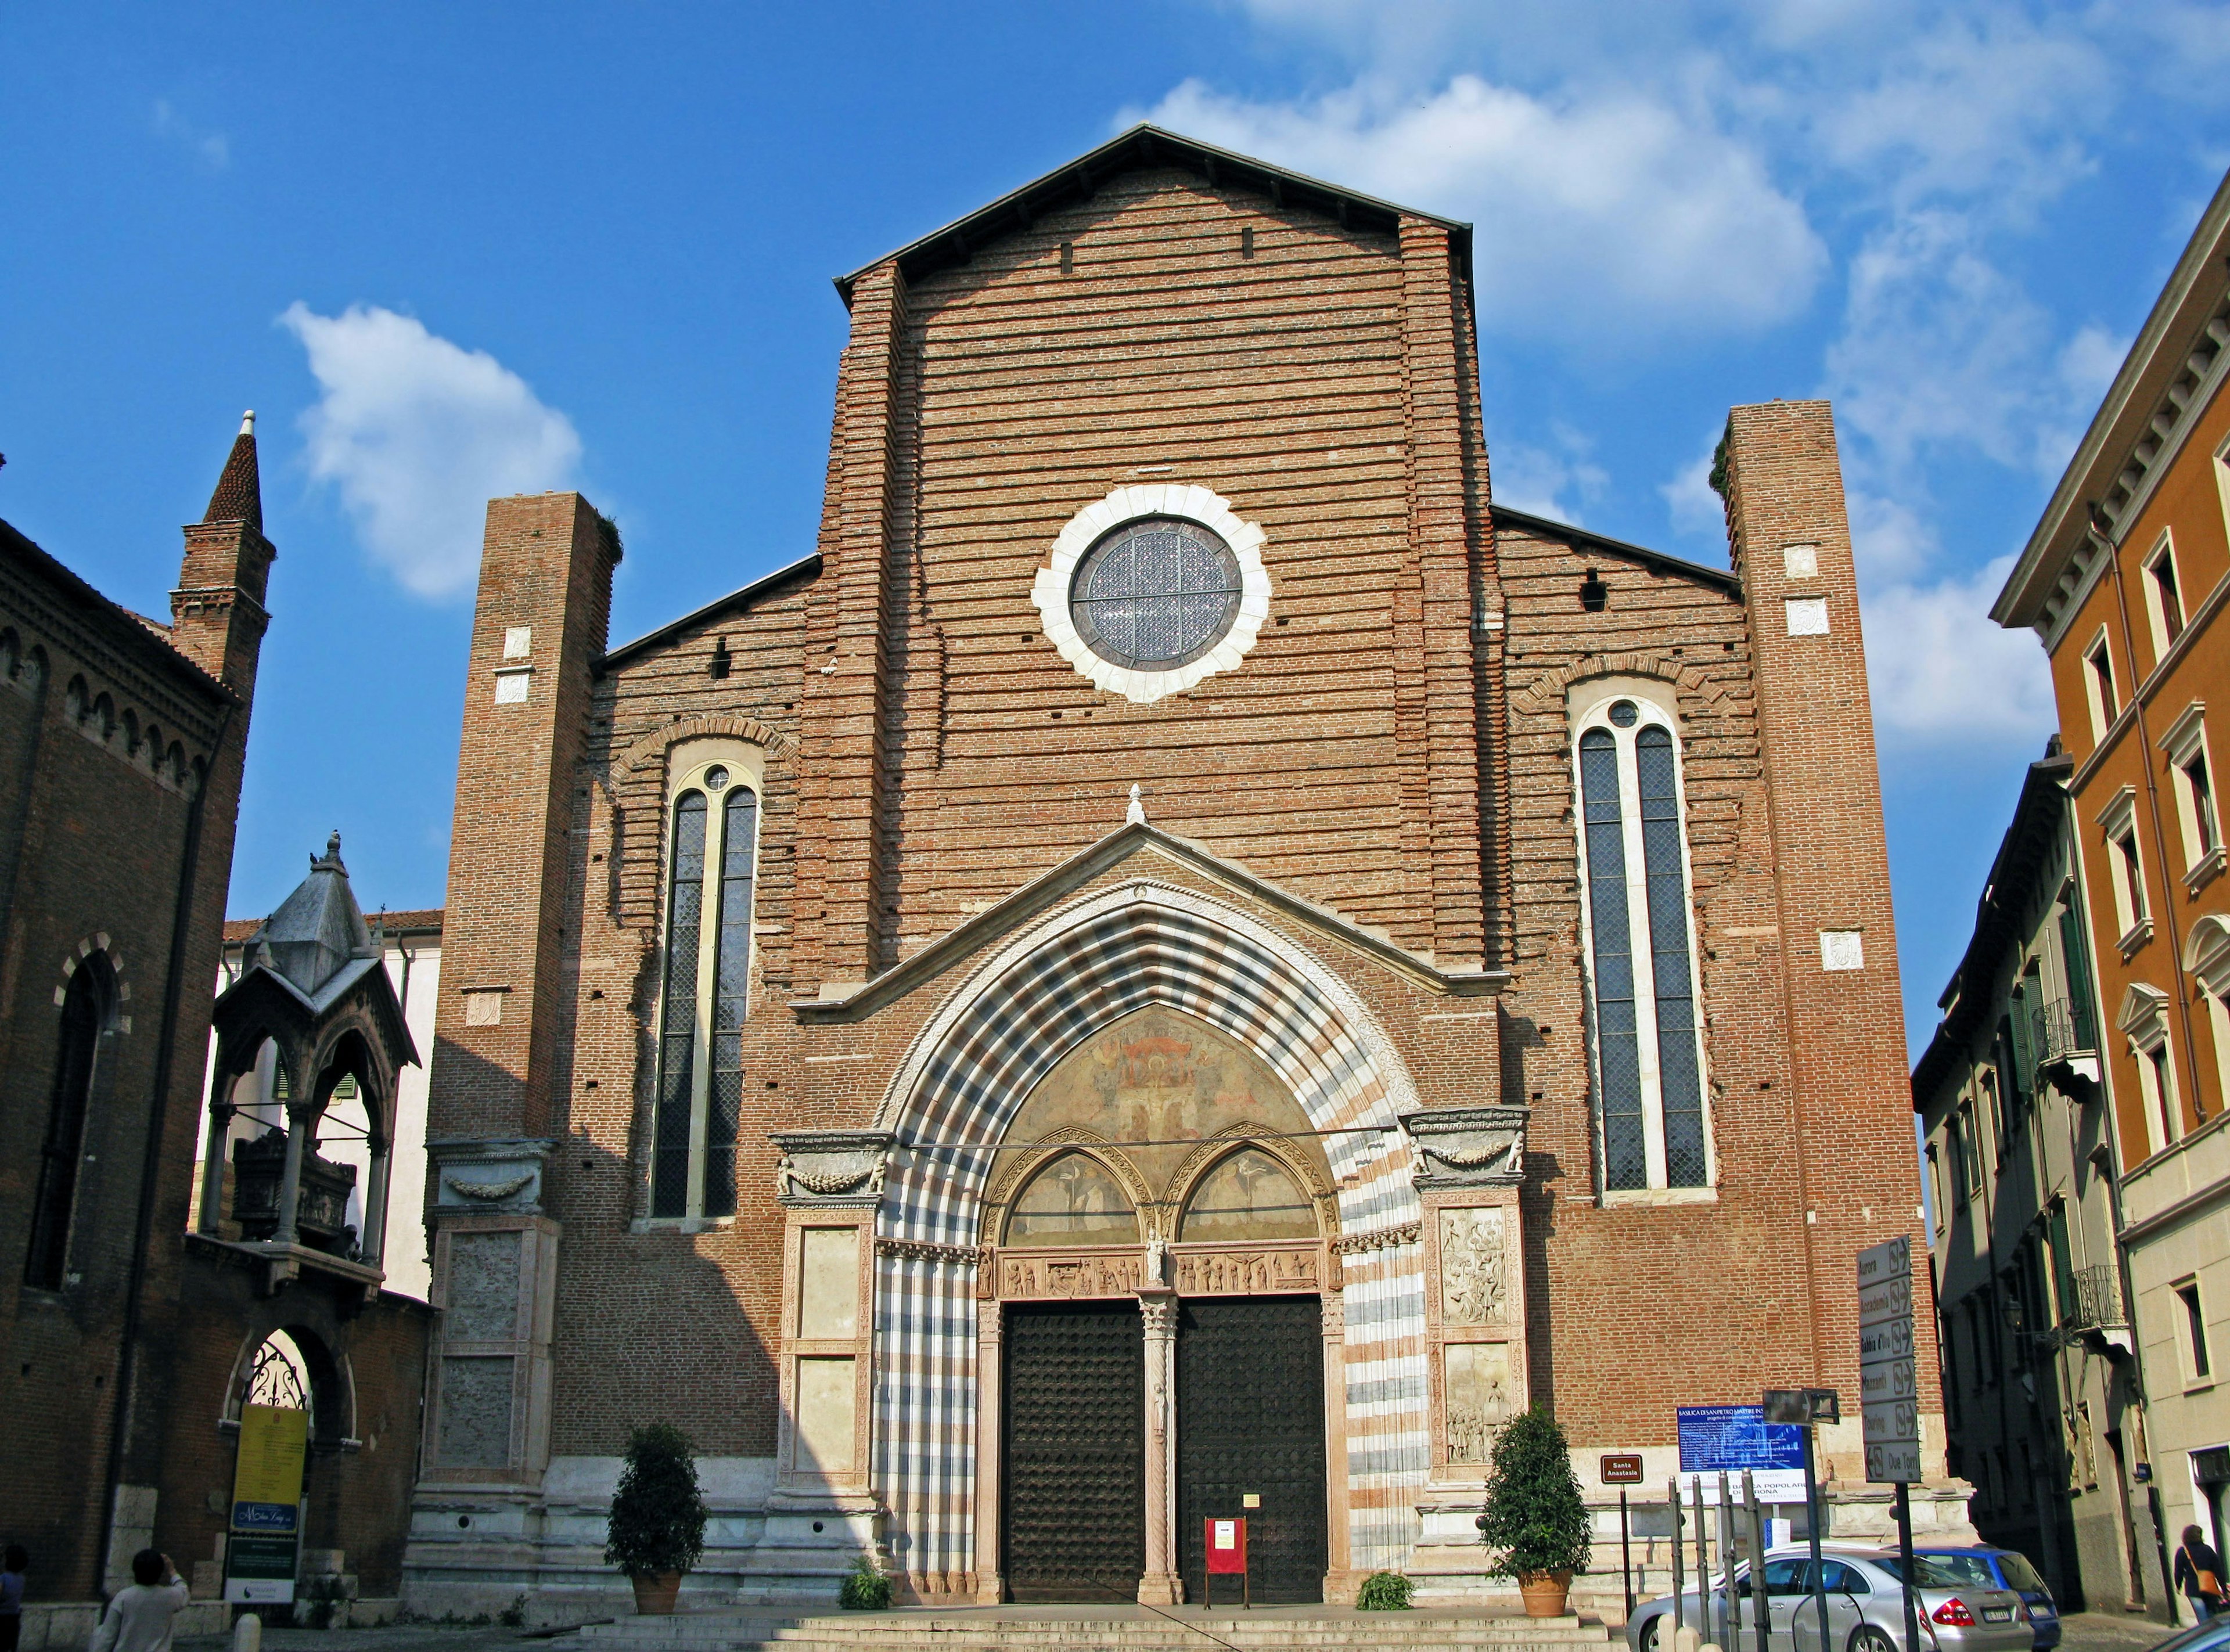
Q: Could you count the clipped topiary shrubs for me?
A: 2